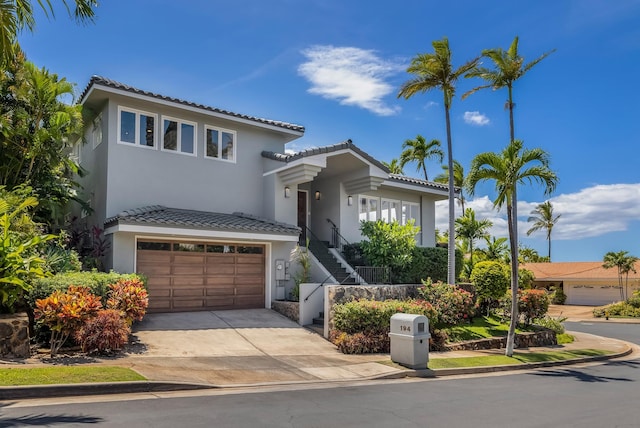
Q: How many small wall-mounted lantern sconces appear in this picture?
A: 3